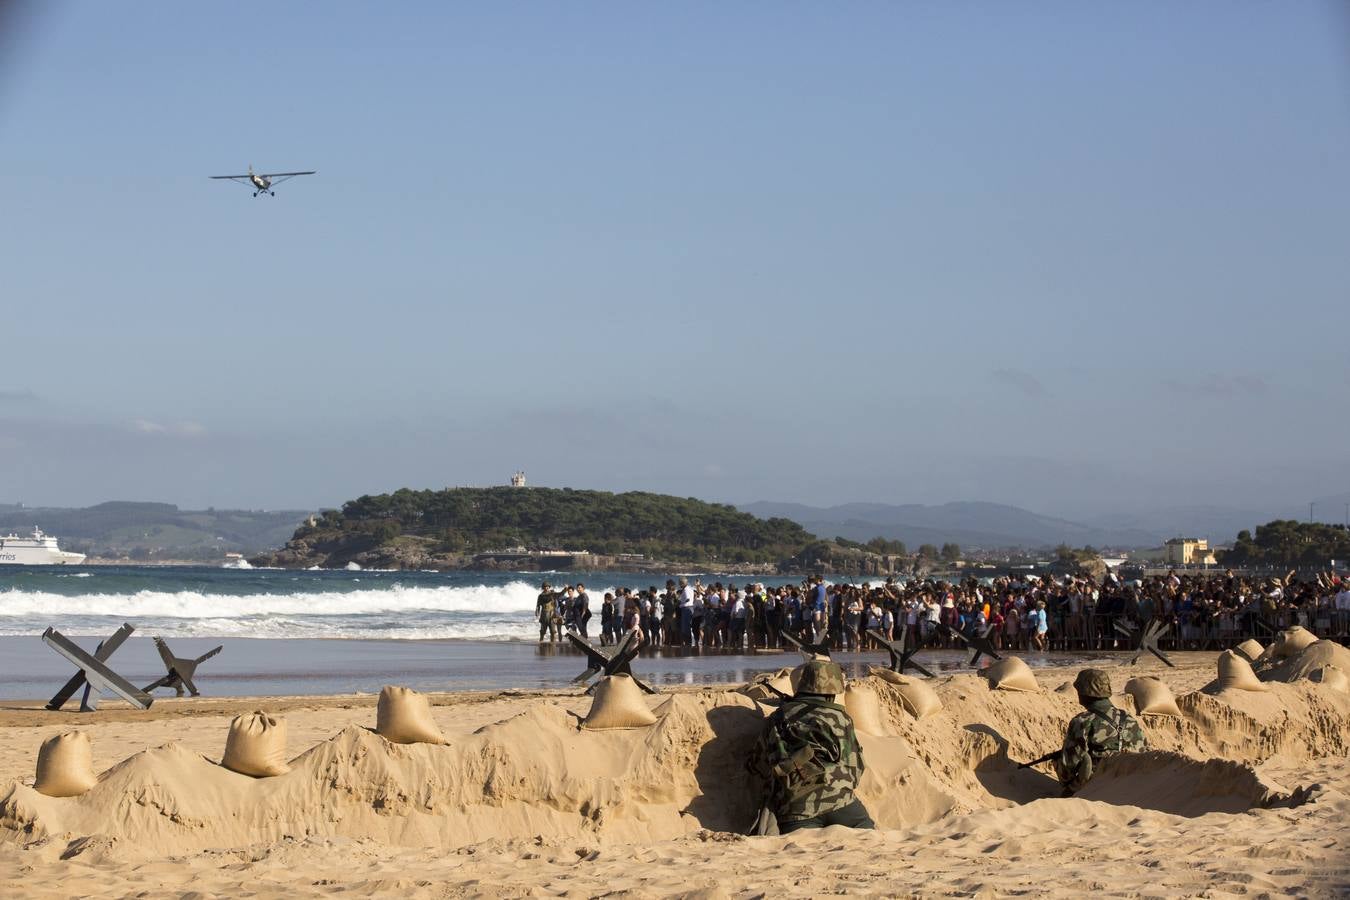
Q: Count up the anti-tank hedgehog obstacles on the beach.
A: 7